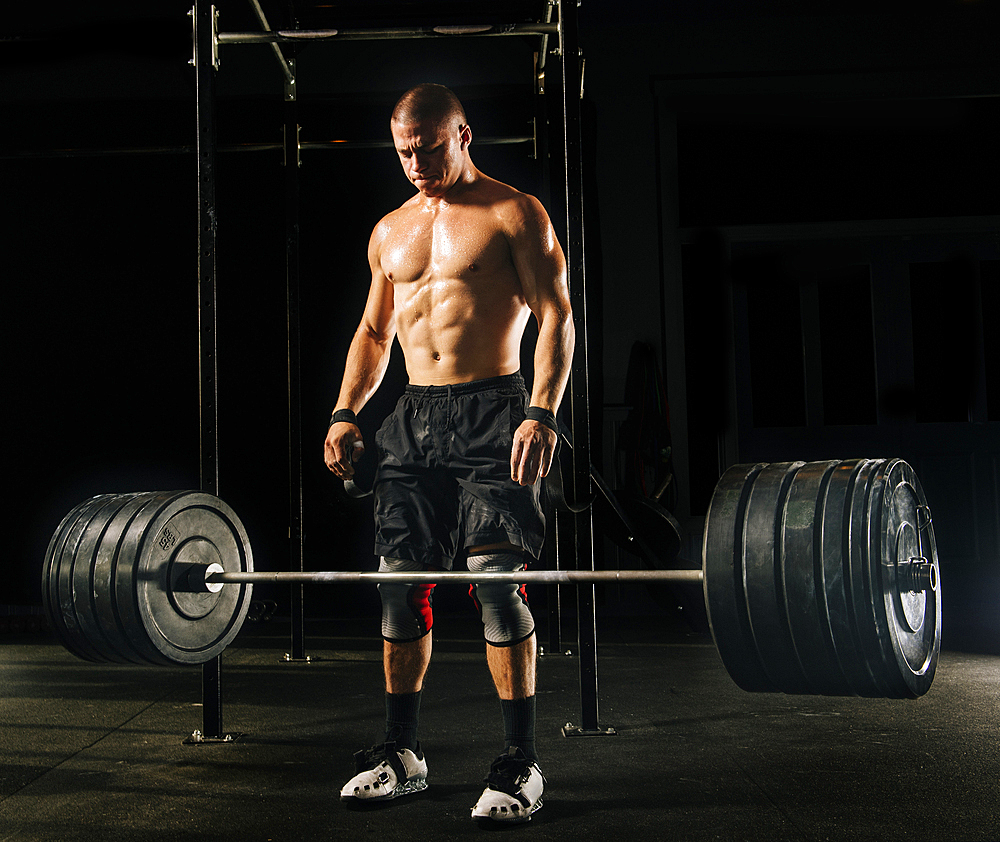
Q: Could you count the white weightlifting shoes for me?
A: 2